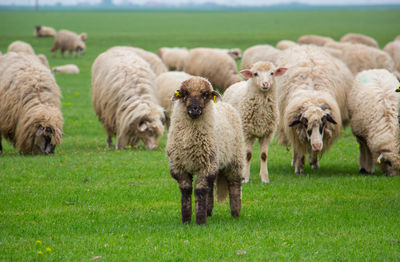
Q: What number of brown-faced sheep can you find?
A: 1